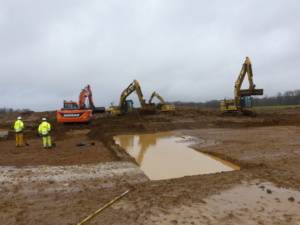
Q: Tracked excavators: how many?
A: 4